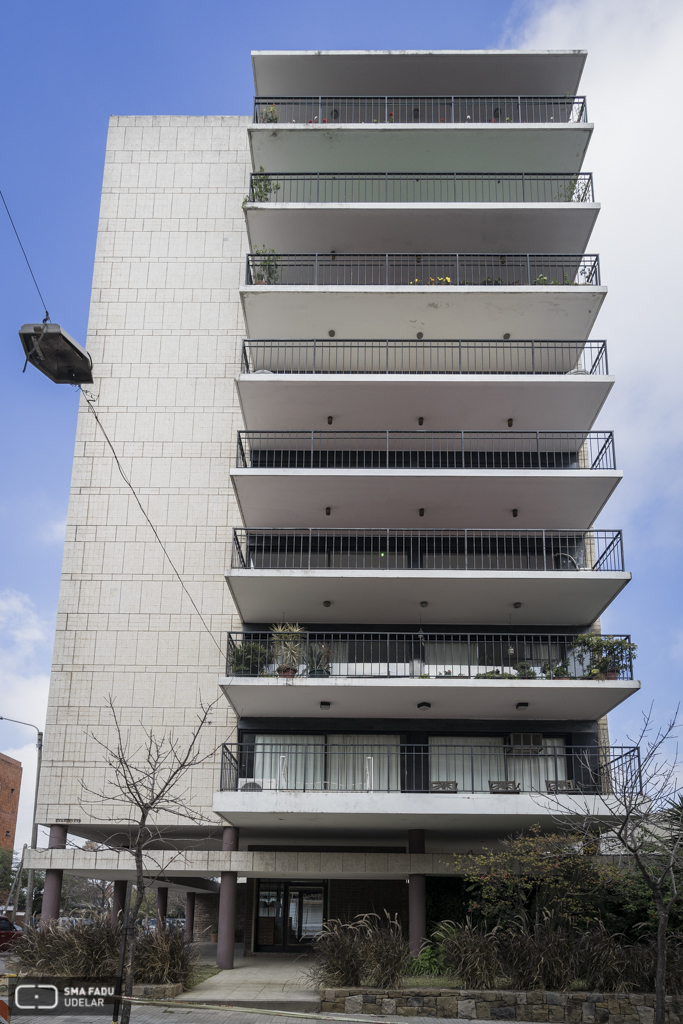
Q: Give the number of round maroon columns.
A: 6